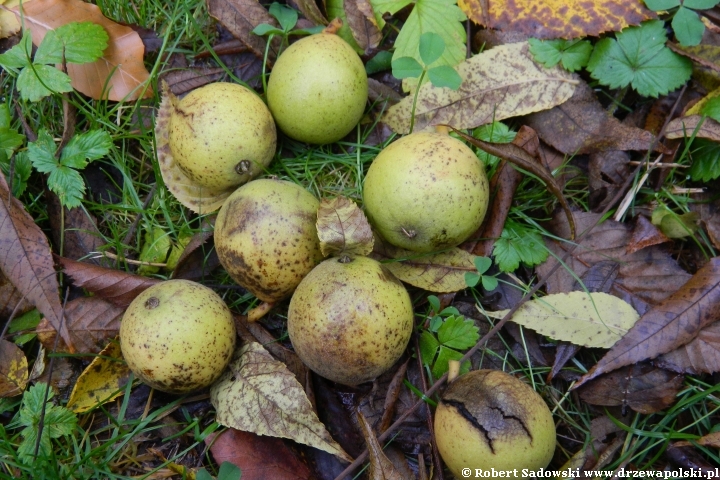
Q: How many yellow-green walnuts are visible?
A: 7